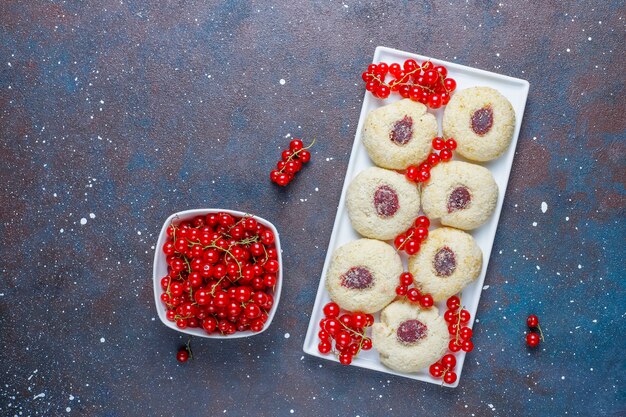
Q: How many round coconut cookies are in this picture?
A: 7